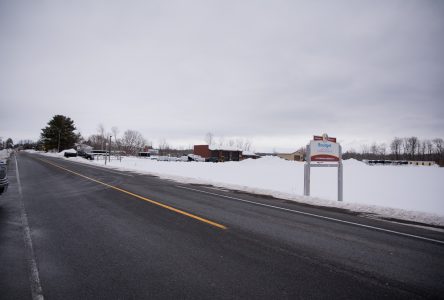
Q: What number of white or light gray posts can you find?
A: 2